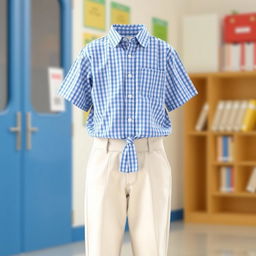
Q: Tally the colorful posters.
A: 4